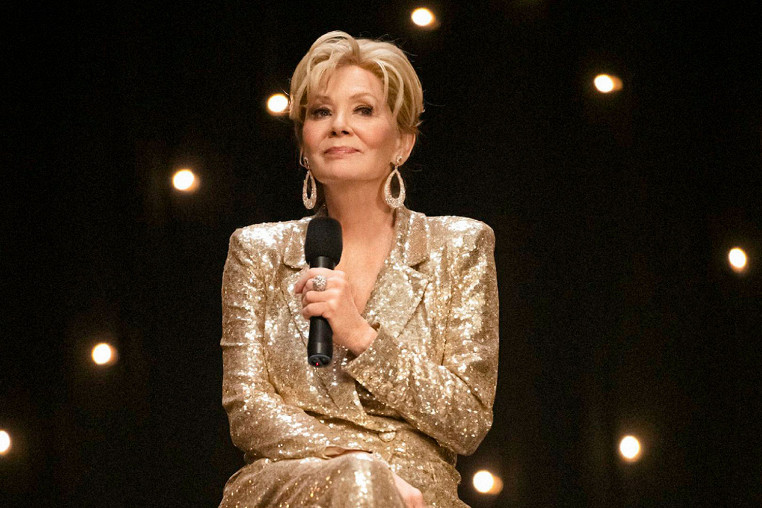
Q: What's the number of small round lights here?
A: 9